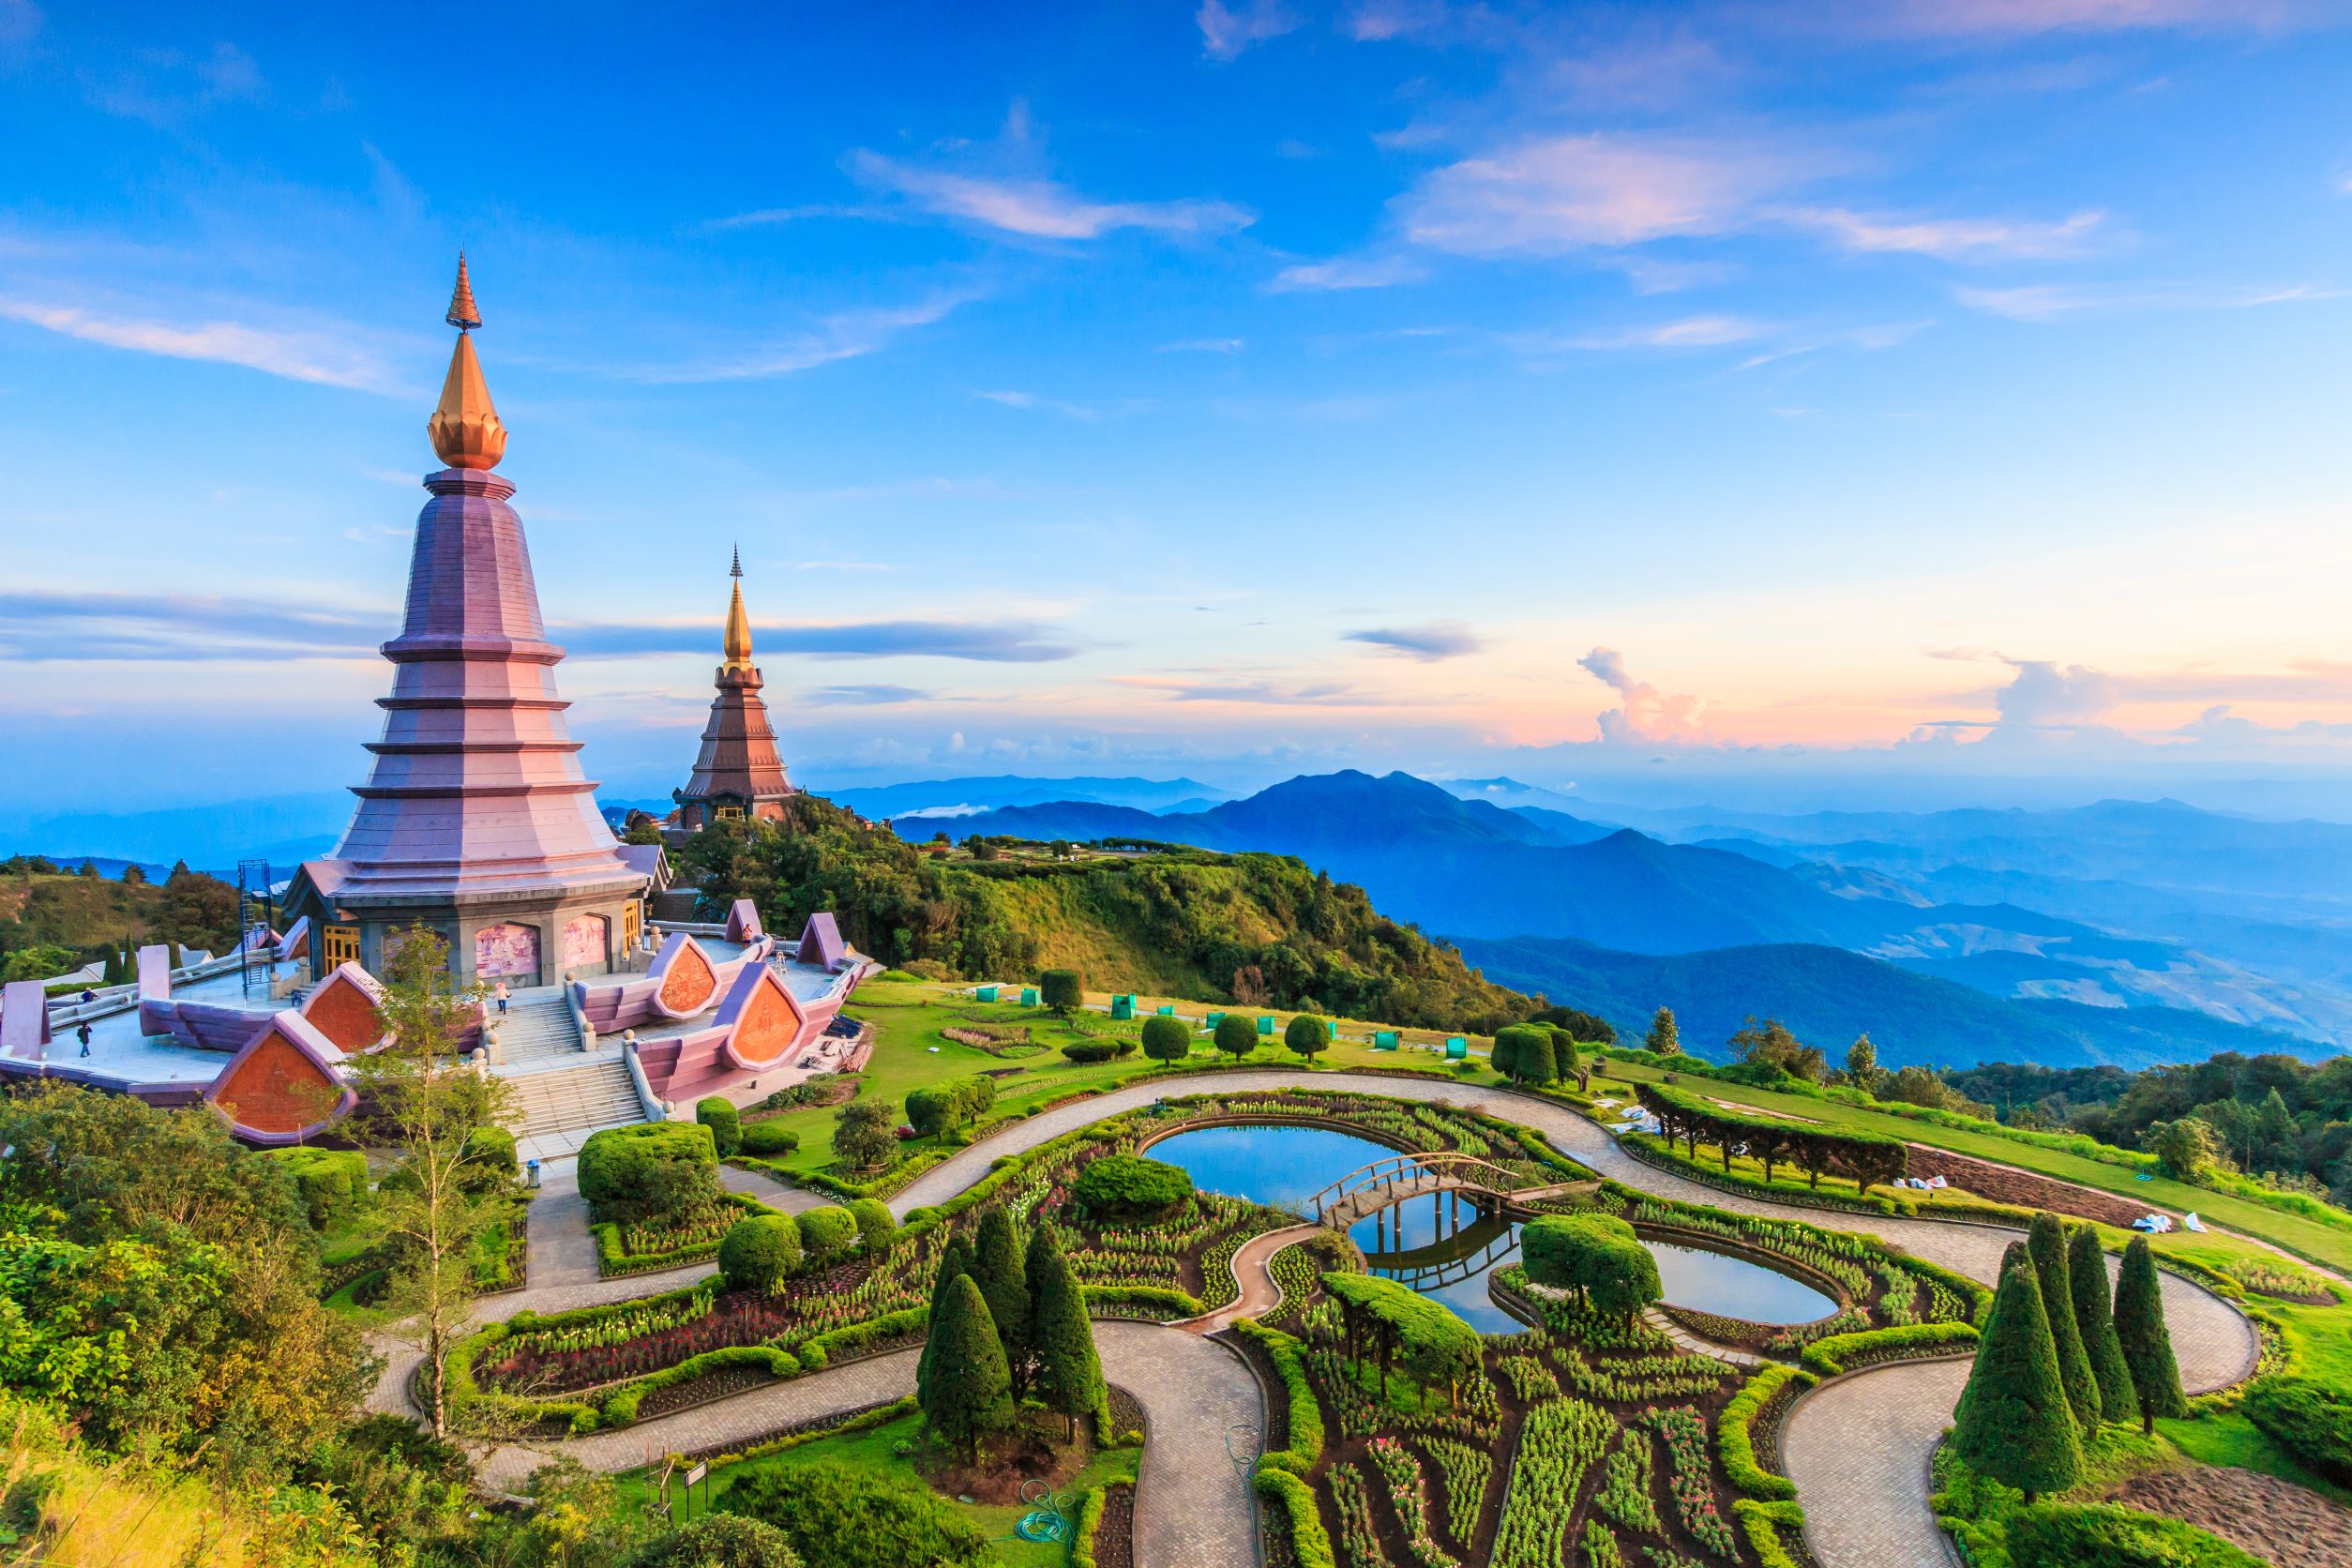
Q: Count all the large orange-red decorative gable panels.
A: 4